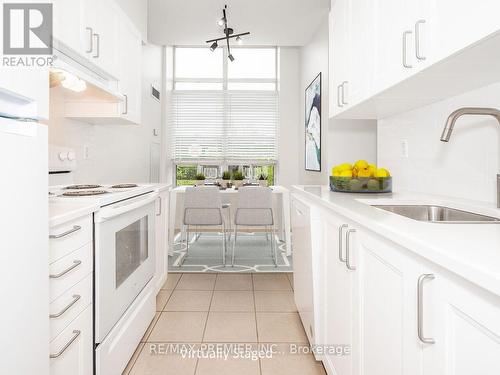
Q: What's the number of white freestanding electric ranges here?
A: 1